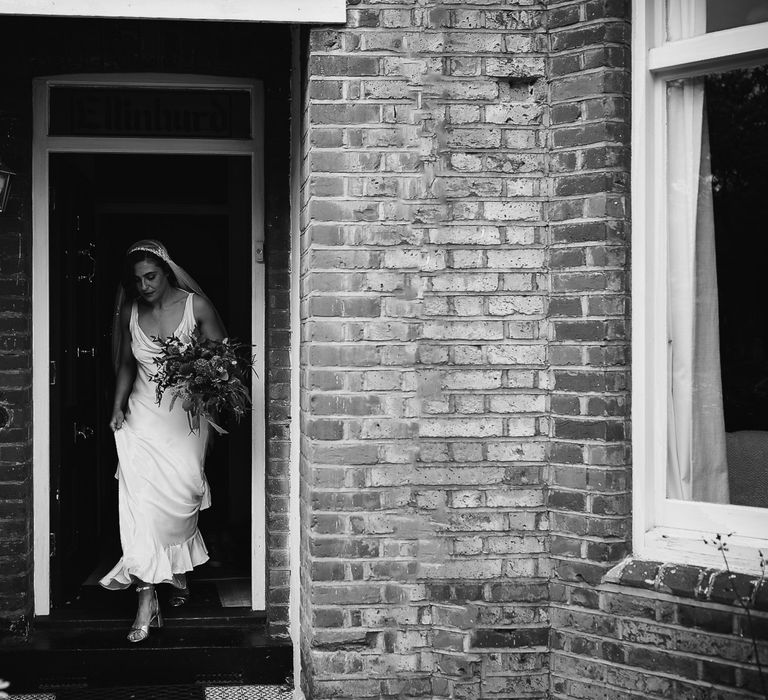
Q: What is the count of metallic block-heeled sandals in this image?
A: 2